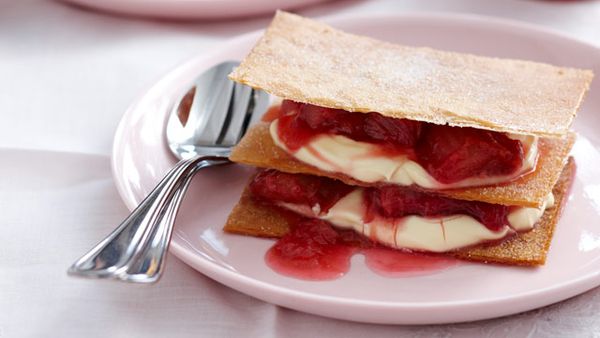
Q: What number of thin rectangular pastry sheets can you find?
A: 3